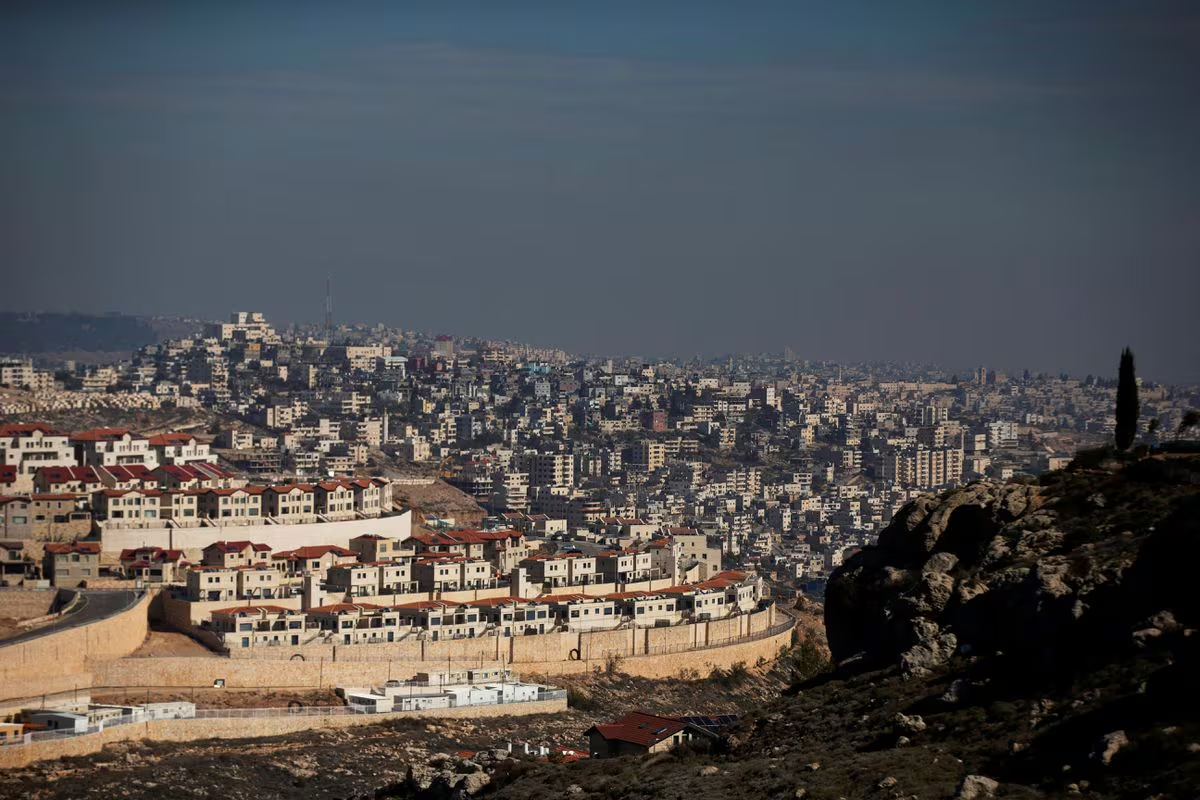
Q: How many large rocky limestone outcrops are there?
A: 1